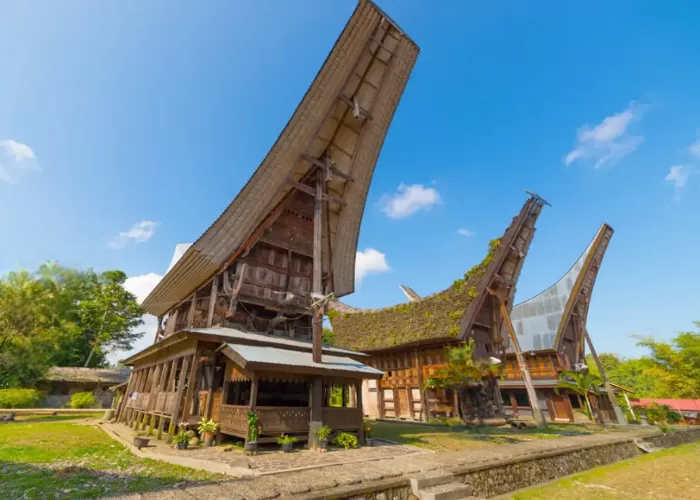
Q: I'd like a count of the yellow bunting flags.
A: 0